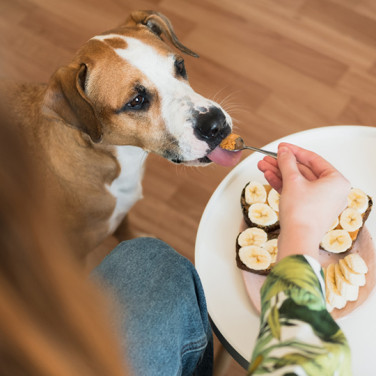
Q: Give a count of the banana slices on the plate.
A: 15